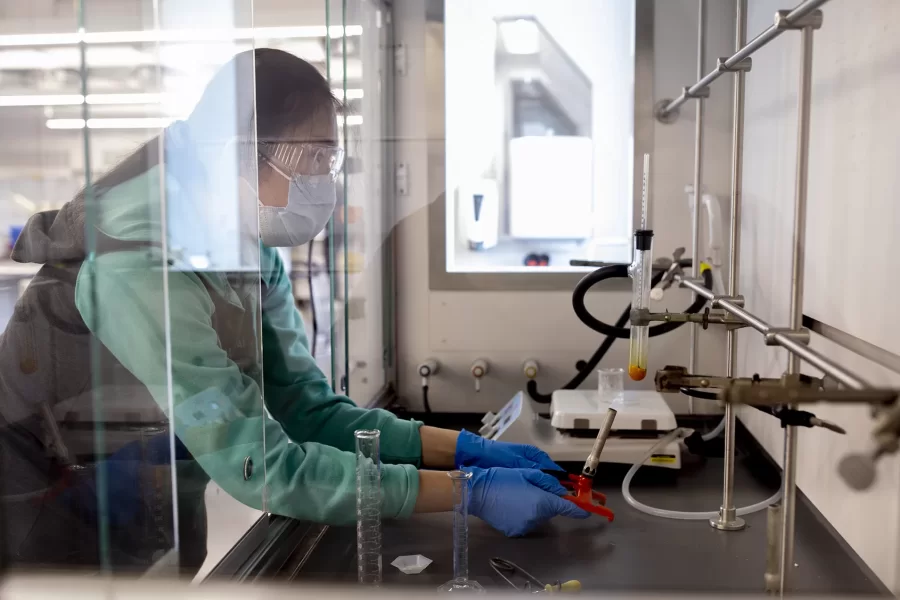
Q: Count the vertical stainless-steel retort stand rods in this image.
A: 3